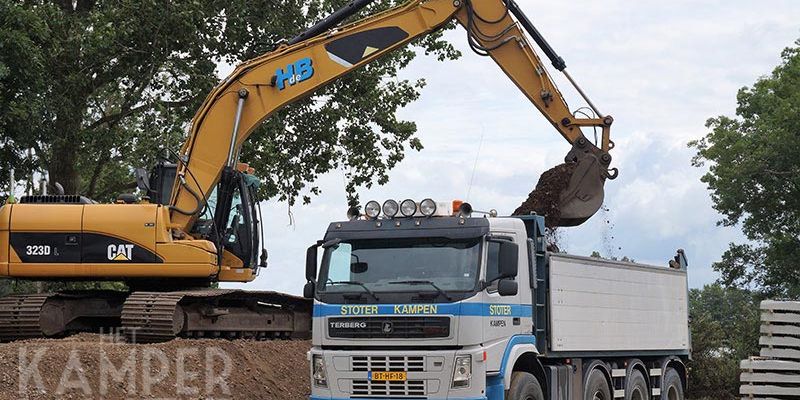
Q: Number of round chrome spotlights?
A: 4